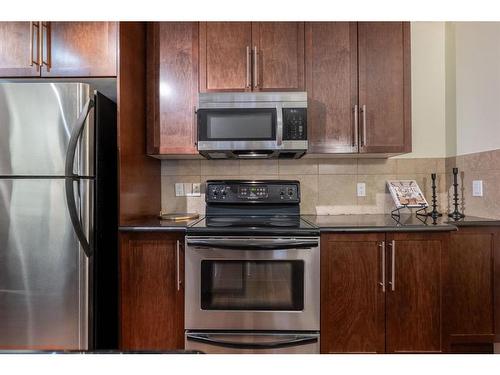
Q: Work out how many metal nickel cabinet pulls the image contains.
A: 10